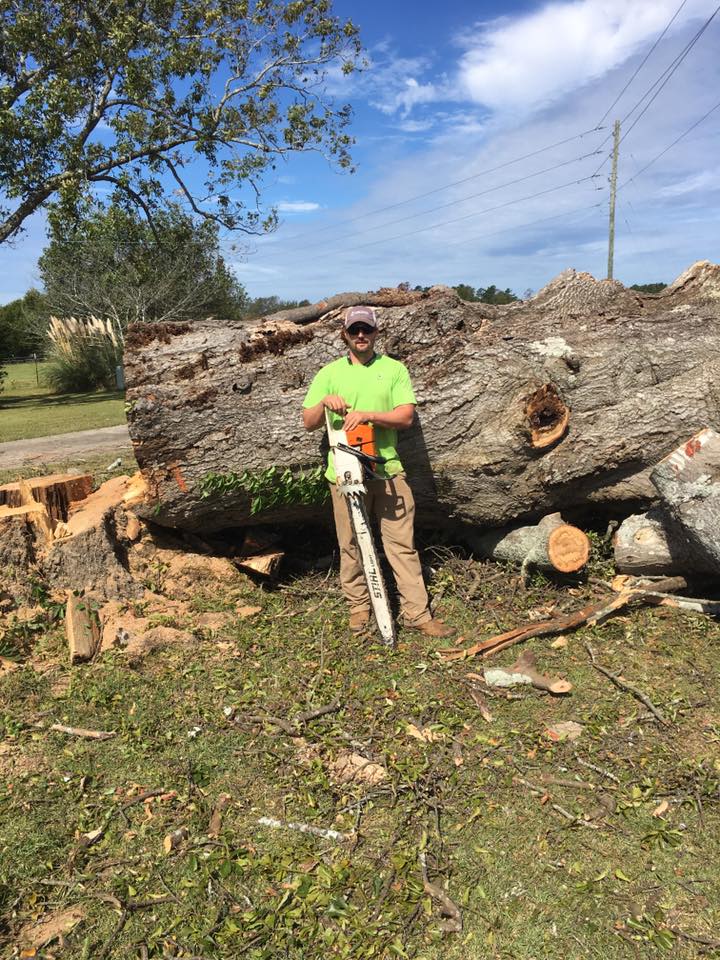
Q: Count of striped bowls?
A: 0